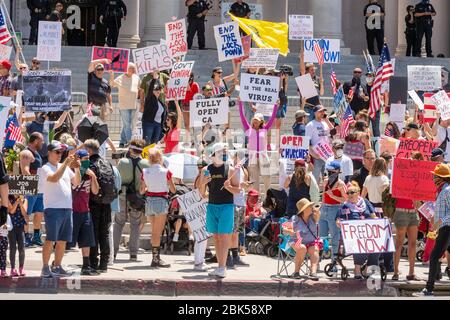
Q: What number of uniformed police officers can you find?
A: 7